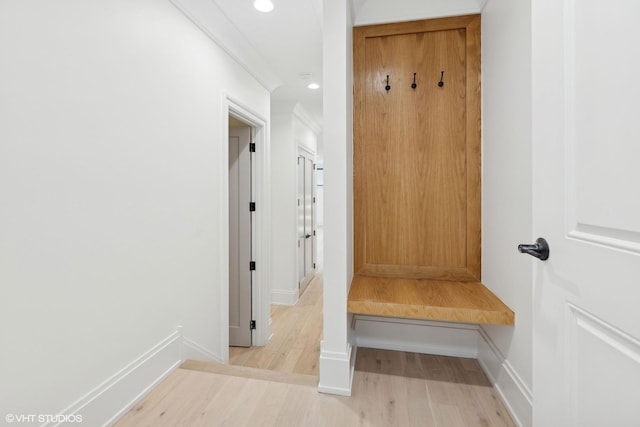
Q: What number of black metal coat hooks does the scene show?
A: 3